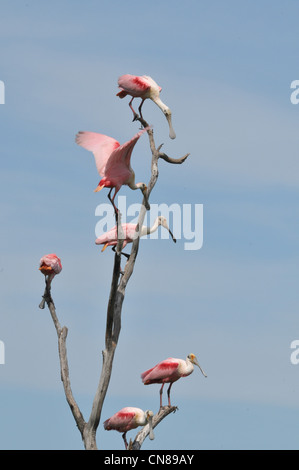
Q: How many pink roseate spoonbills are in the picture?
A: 6